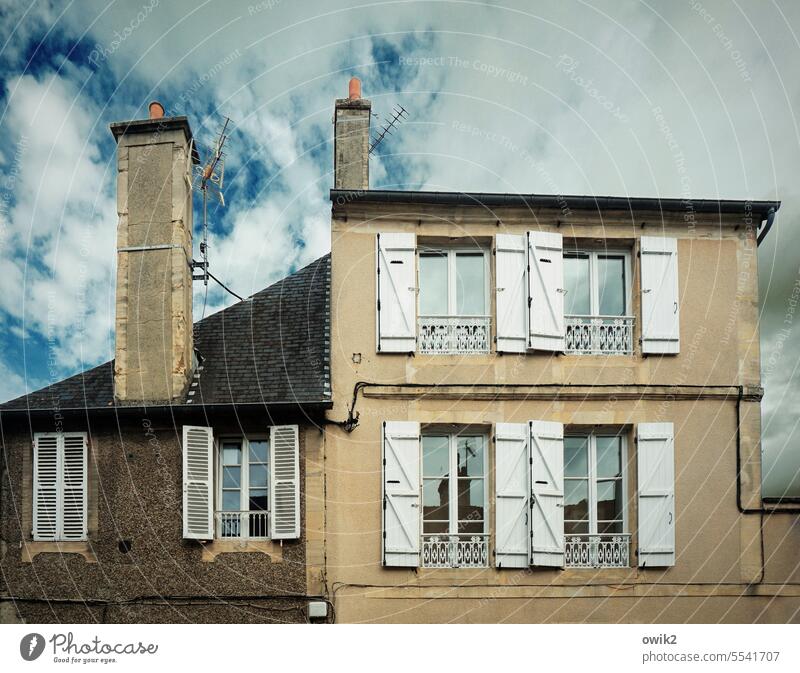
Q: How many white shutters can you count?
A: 12